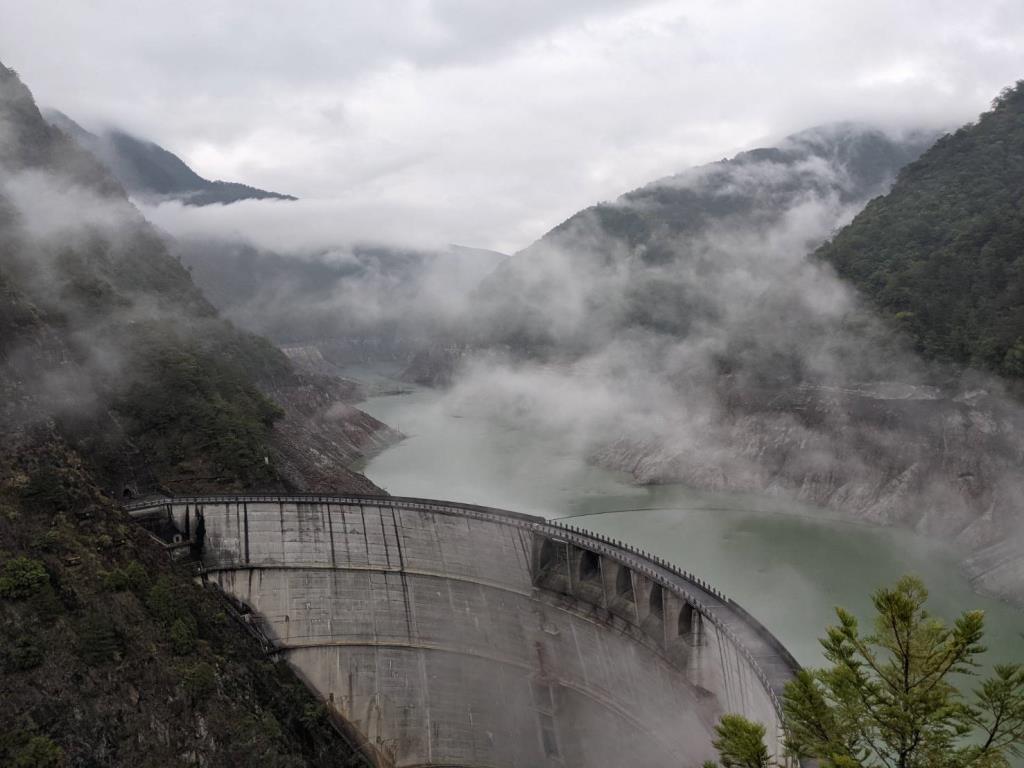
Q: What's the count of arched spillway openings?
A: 5